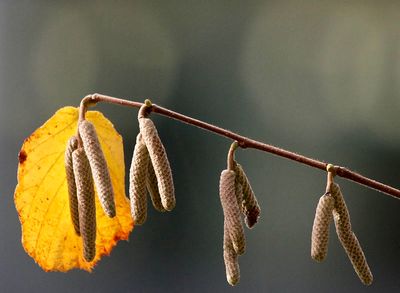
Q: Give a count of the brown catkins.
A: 11